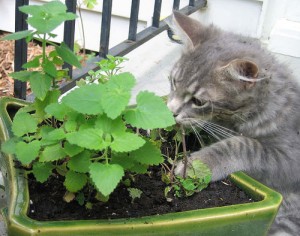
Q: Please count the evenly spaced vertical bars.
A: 7